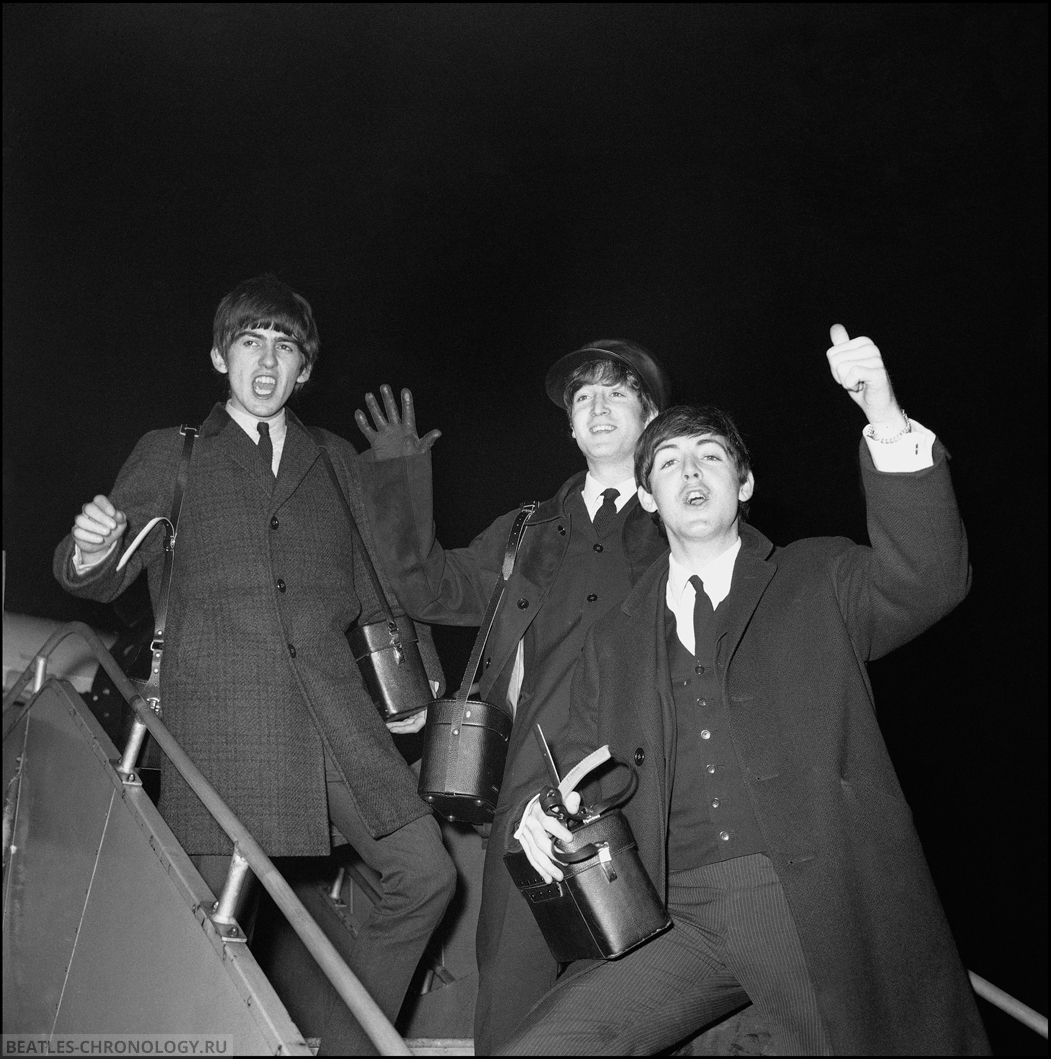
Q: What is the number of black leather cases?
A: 3